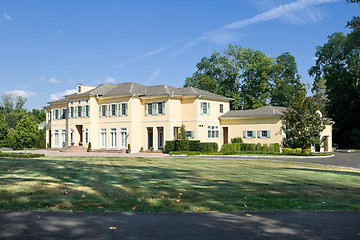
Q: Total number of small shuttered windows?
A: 3